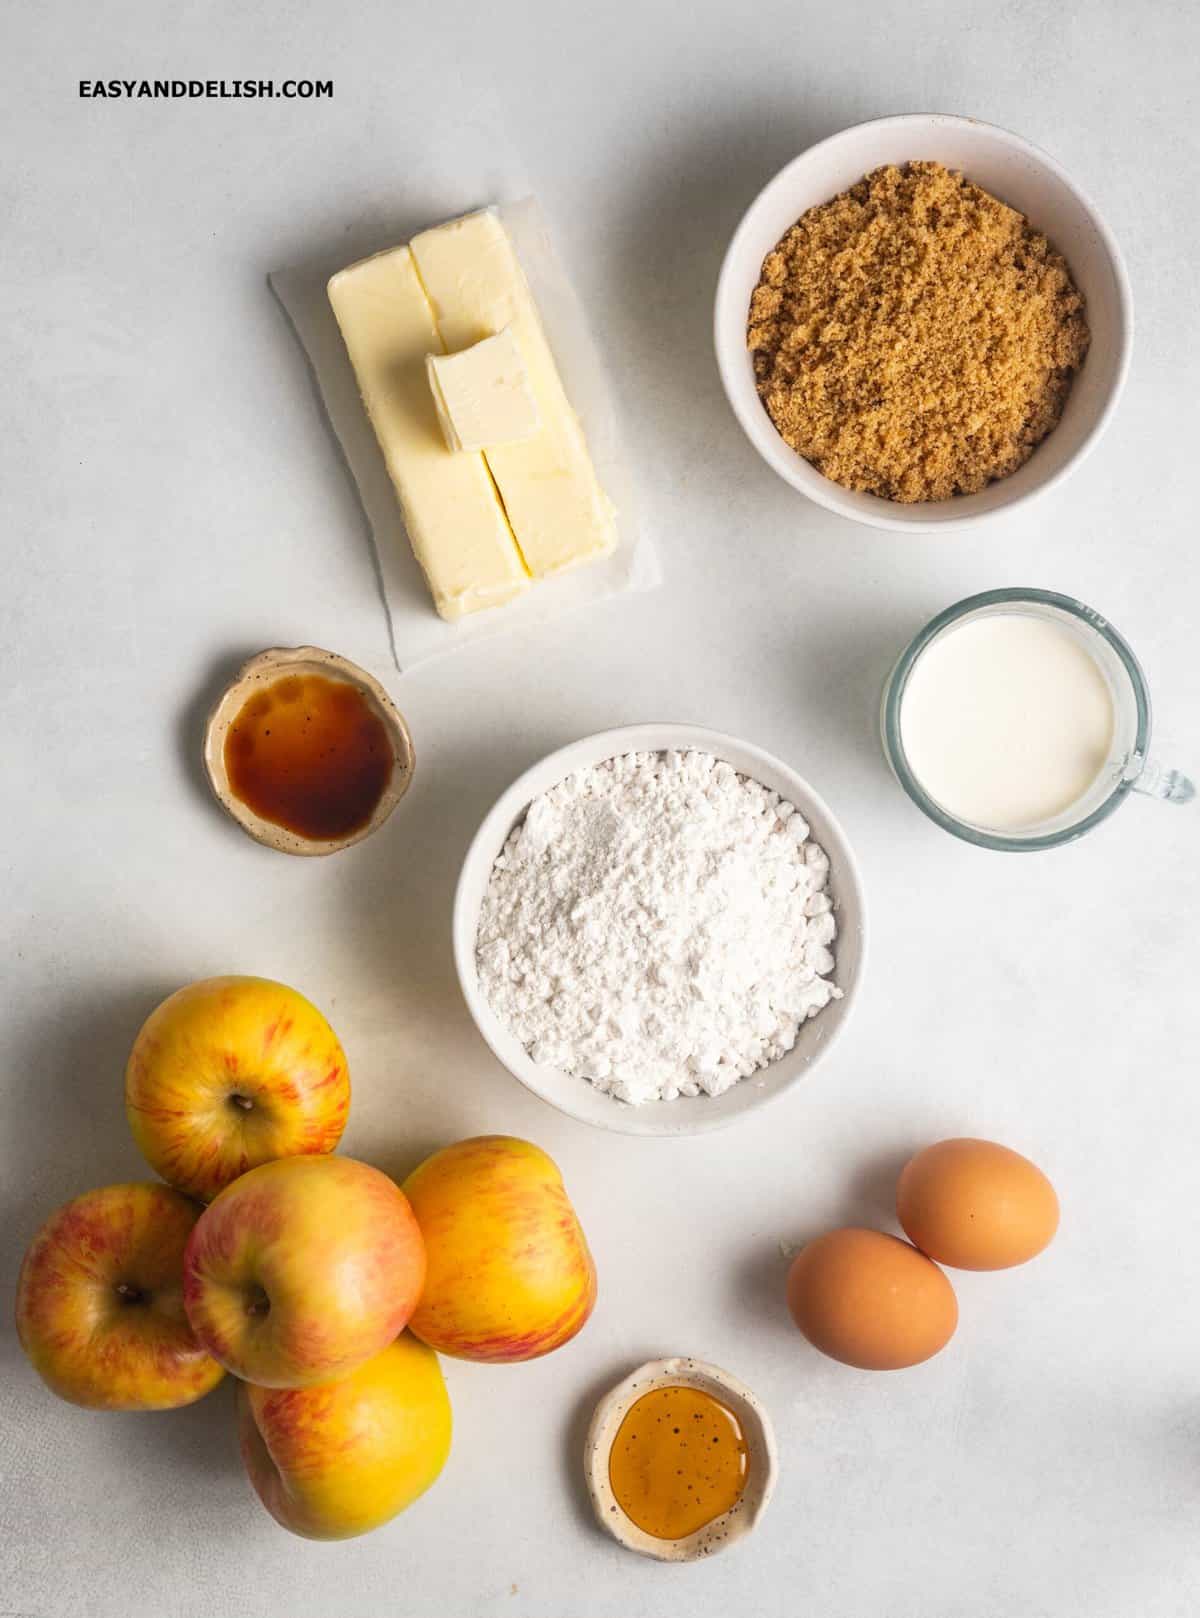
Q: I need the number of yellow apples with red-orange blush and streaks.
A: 5